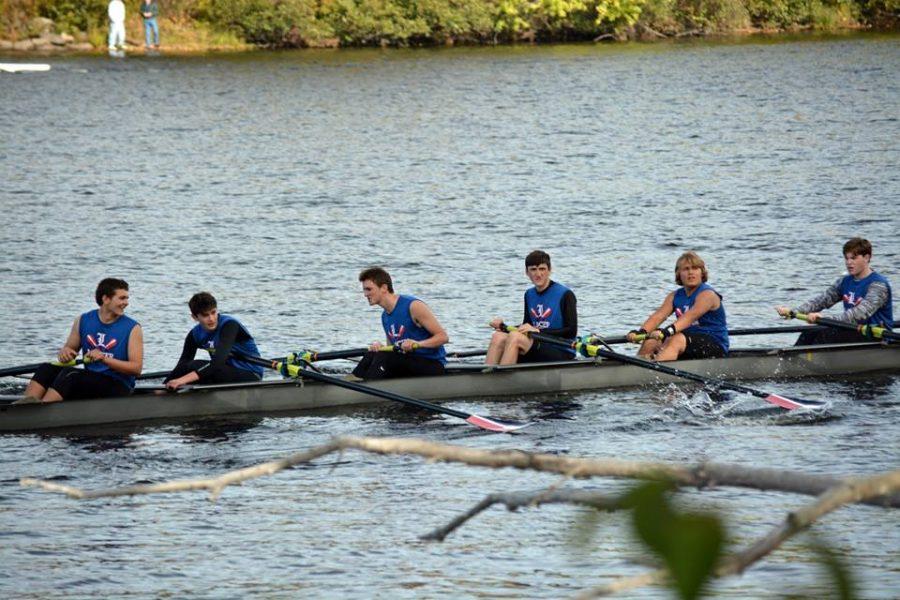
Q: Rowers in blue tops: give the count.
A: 6